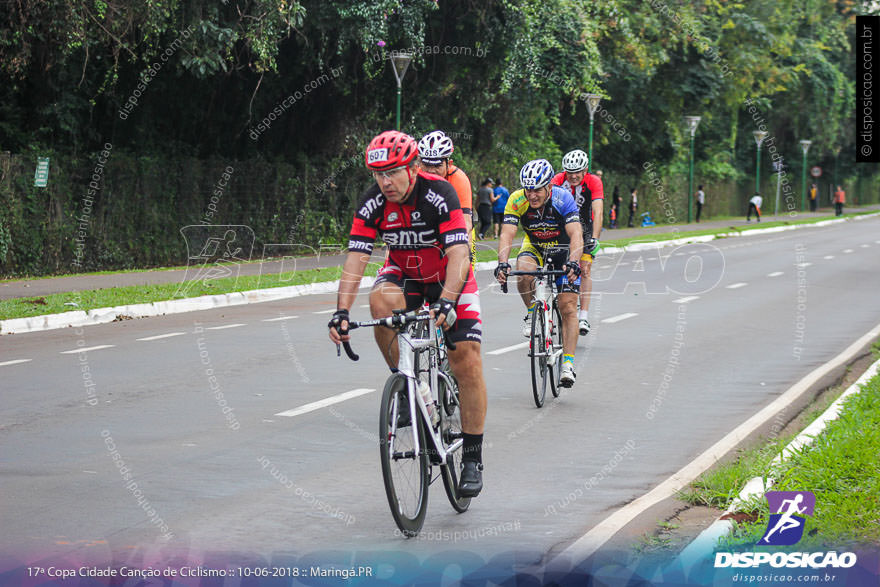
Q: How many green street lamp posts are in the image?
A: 5